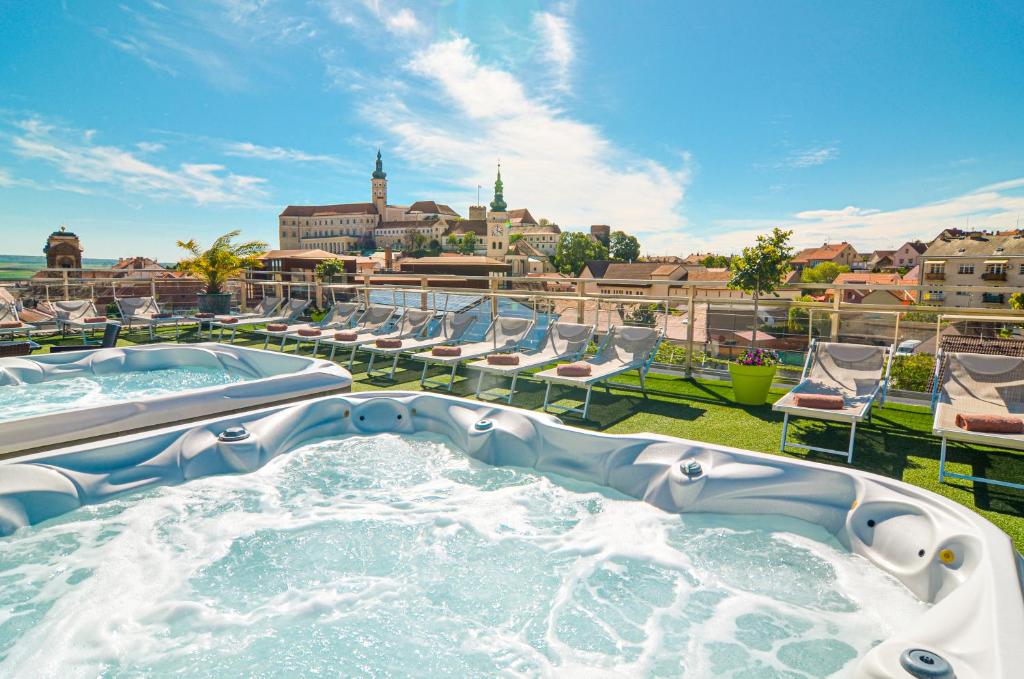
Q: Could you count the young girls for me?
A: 0